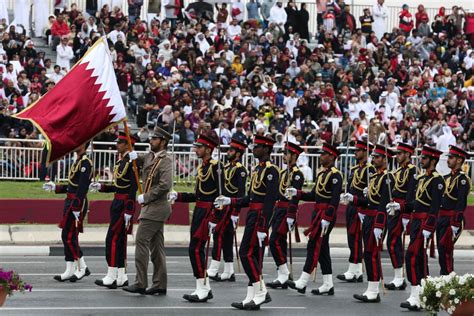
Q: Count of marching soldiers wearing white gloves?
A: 13